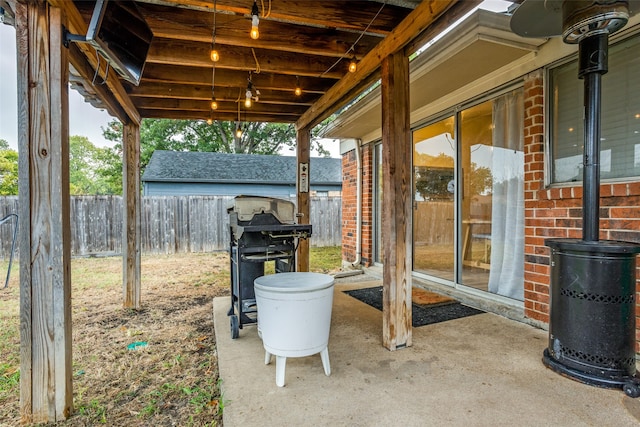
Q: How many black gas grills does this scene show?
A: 1